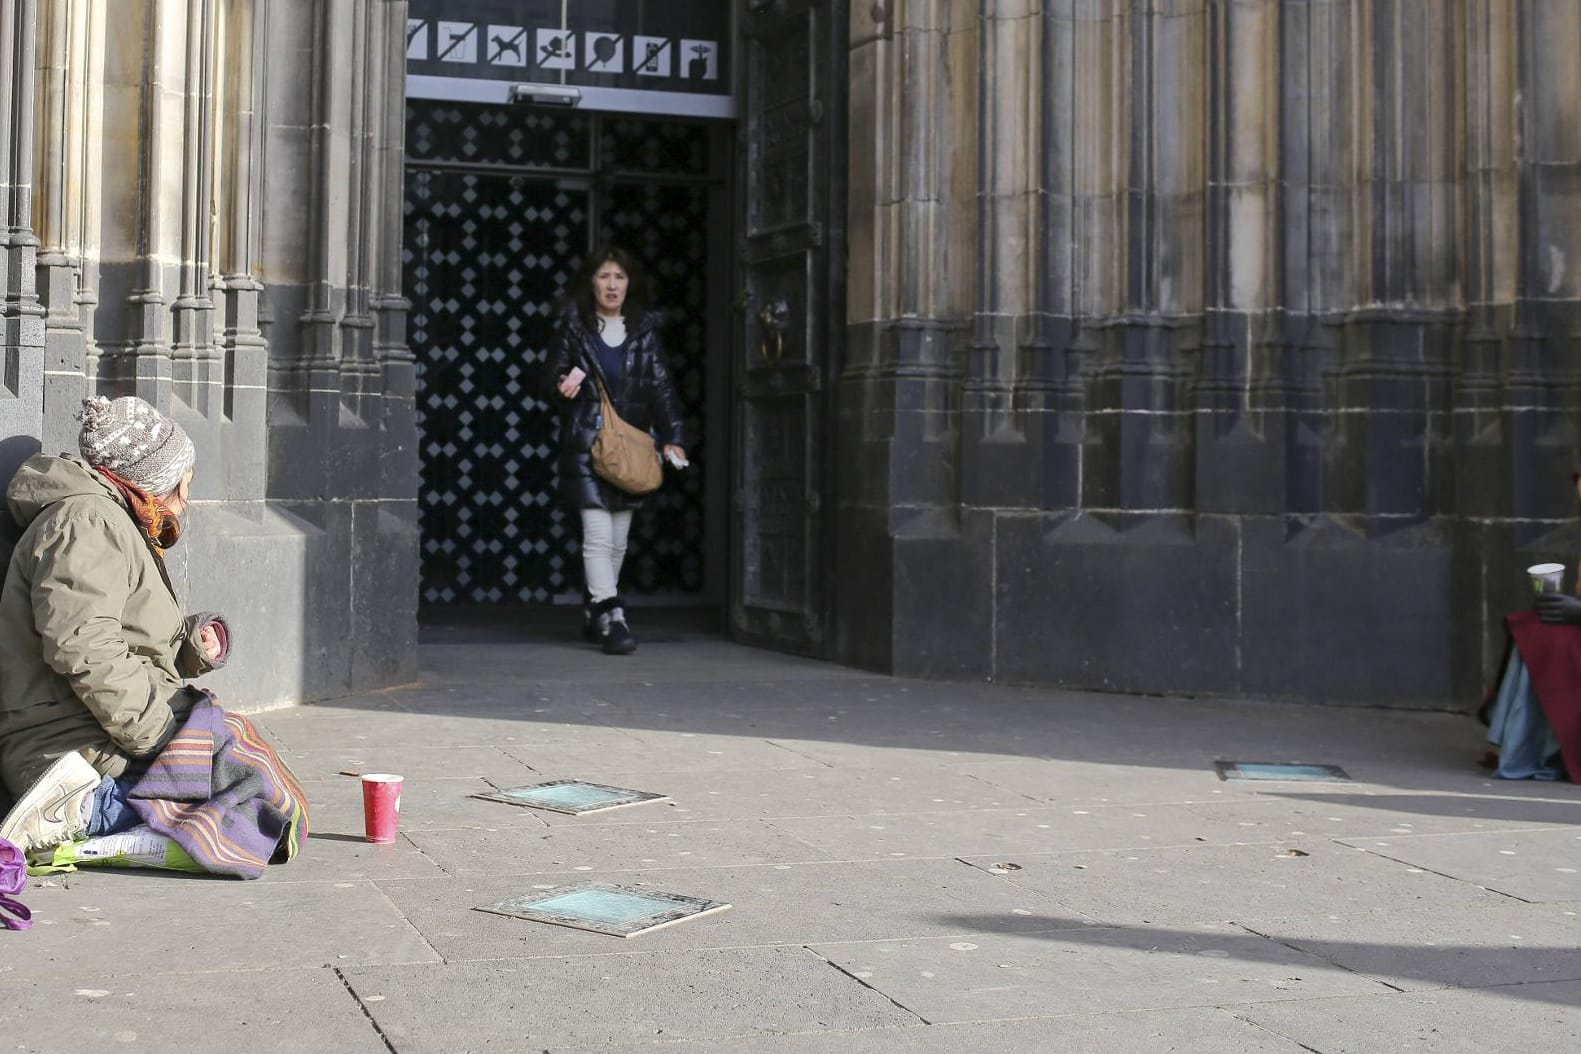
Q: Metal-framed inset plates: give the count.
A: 3